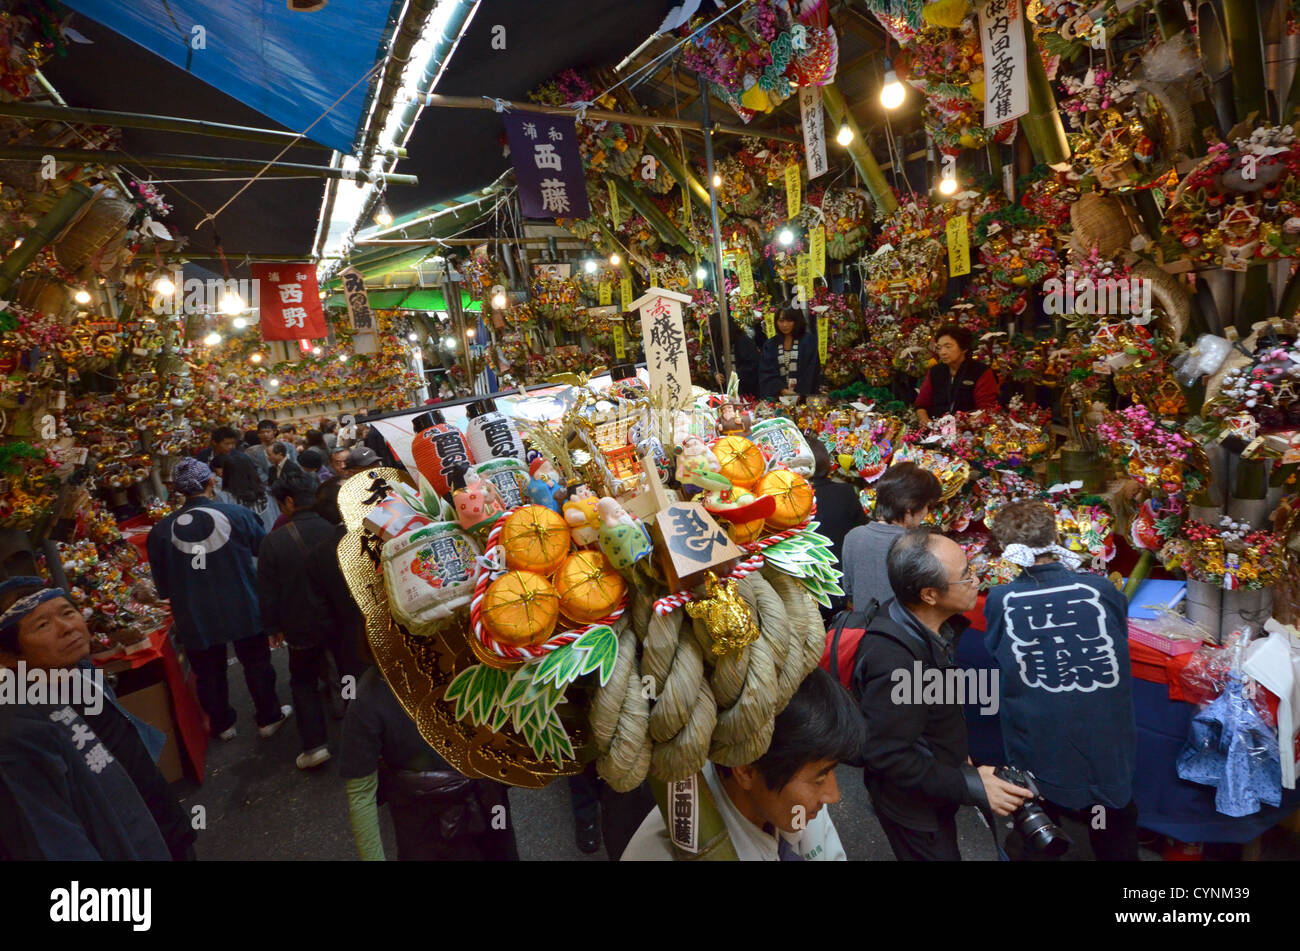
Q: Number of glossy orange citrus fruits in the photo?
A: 6